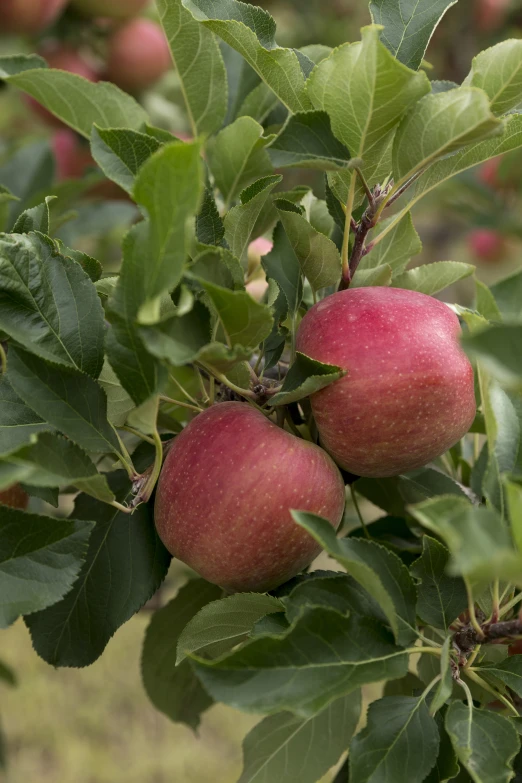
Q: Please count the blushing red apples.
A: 2